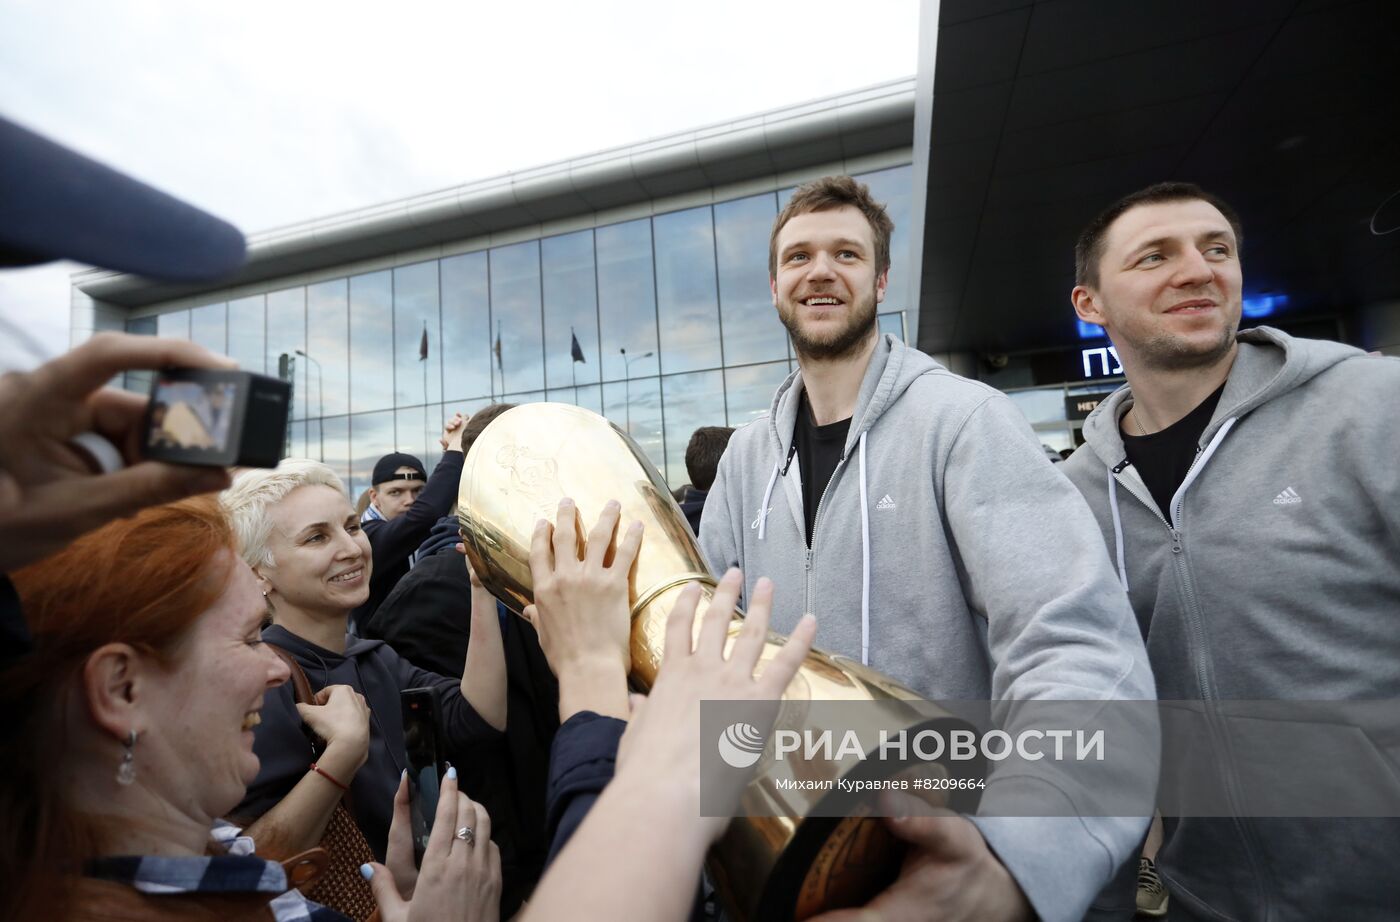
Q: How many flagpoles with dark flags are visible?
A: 3